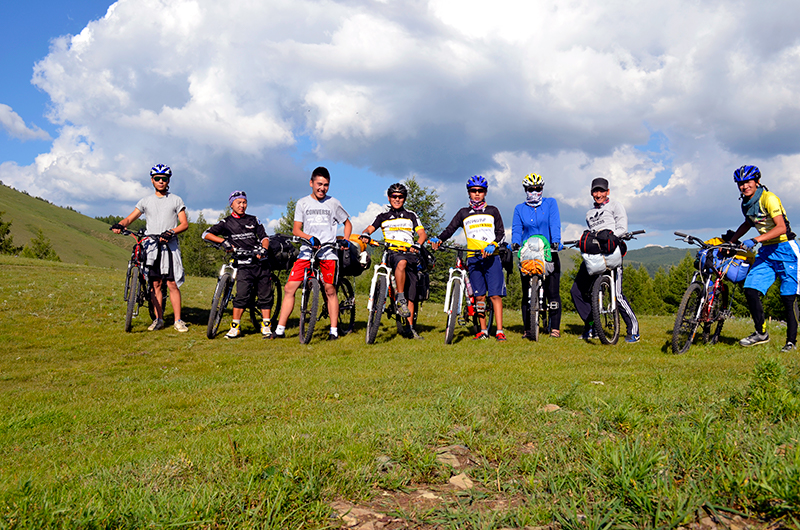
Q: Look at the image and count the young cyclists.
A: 8